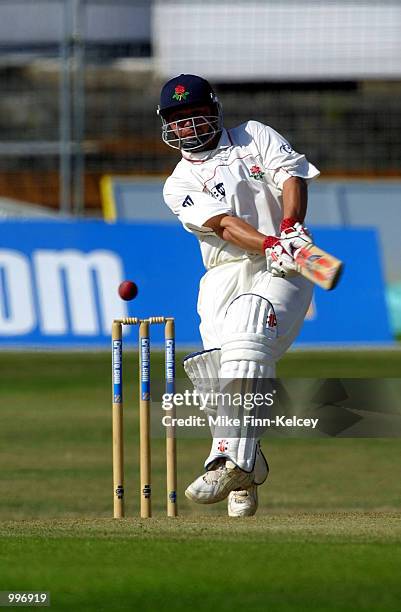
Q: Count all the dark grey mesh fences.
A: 1